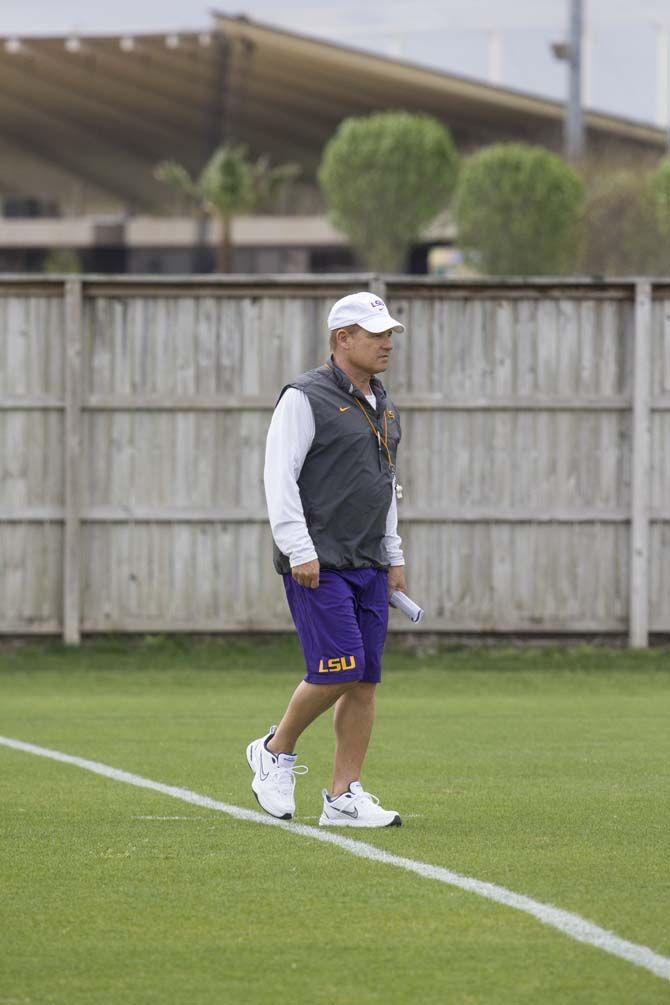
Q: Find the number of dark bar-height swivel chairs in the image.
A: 0